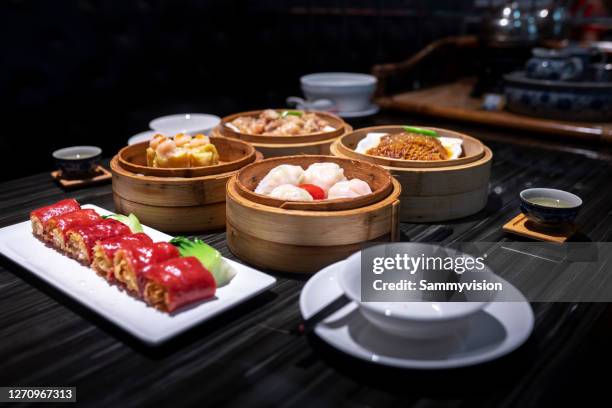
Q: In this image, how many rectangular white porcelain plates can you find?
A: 1